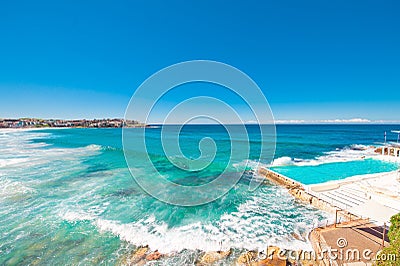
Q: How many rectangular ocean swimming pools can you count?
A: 1